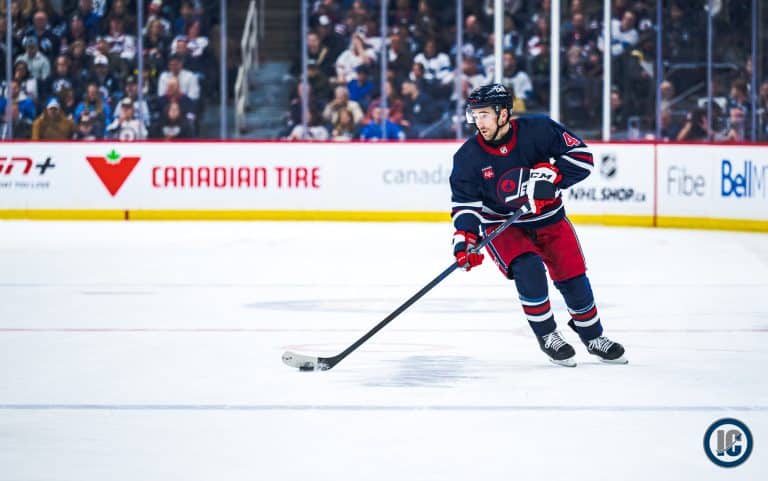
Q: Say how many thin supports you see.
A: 12